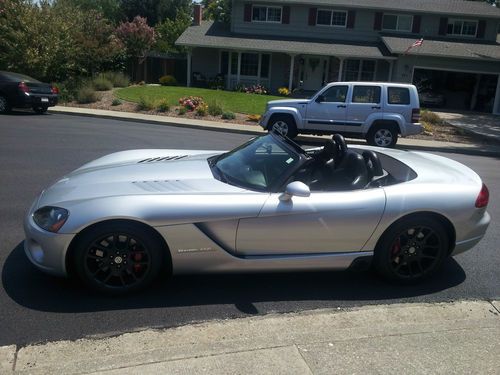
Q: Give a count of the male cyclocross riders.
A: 0